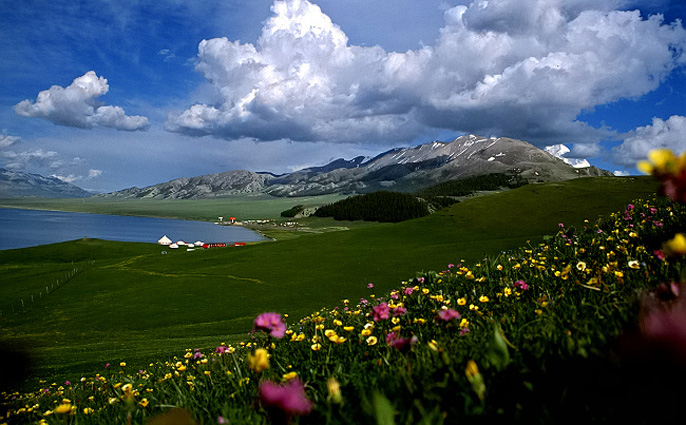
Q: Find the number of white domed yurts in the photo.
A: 5